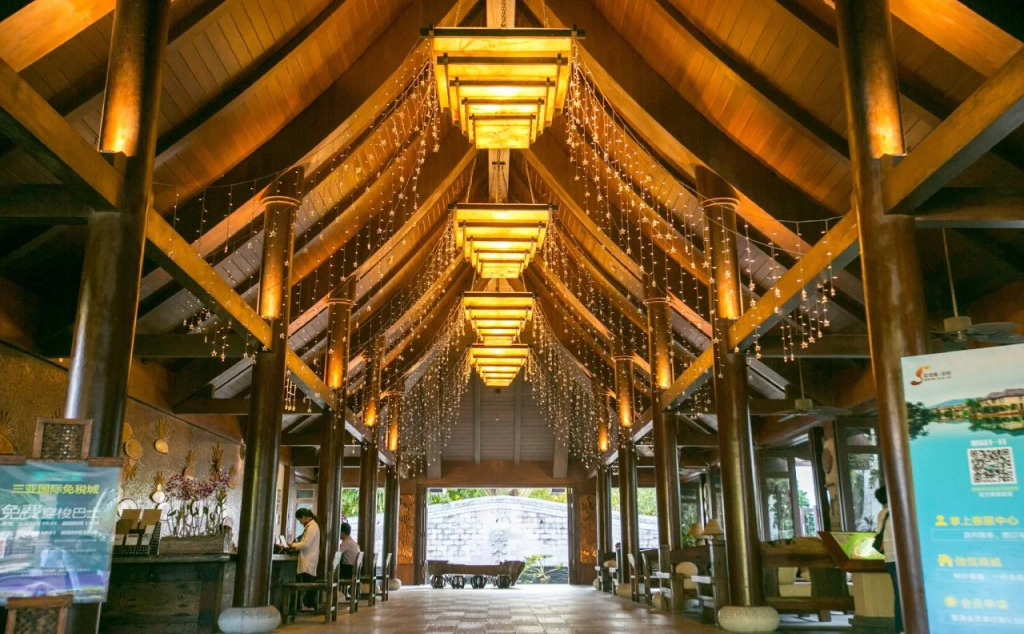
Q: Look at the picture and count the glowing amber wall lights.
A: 10